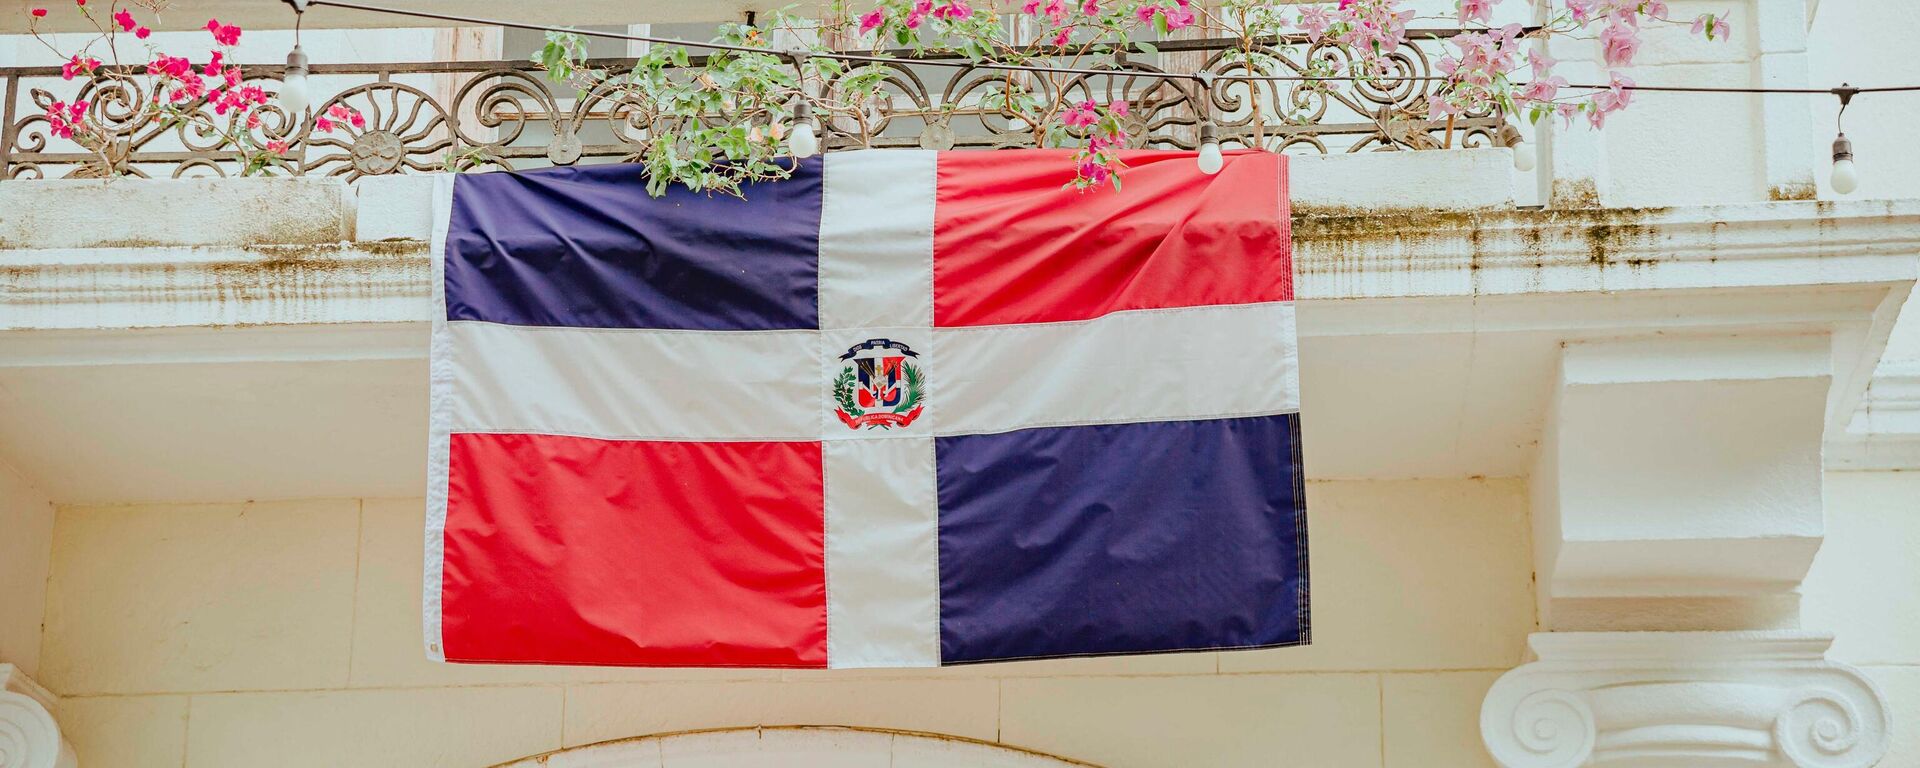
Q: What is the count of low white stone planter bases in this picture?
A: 3